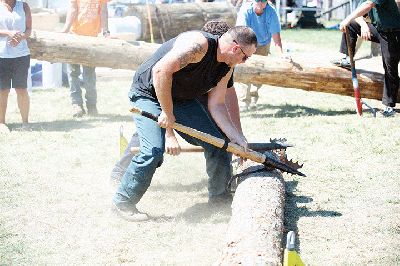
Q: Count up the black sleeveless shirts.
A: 1